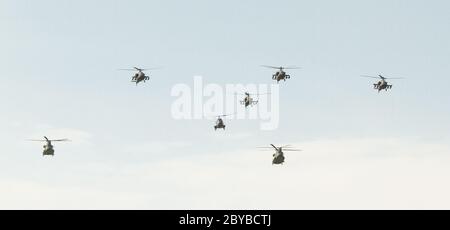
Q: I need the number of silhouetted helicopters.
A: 7